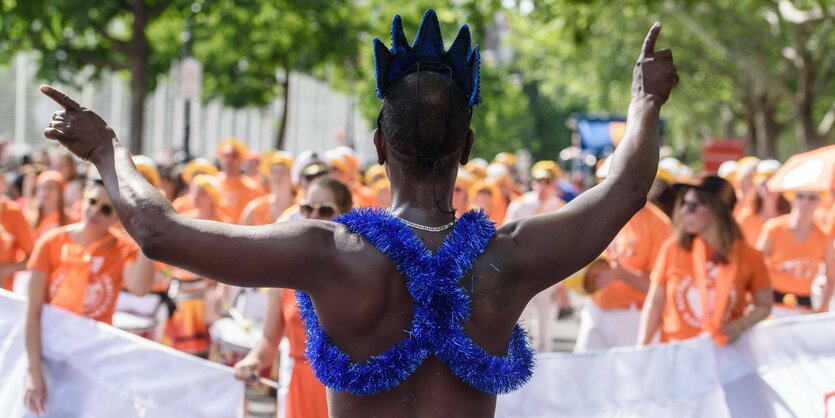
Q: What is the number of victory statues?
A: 0